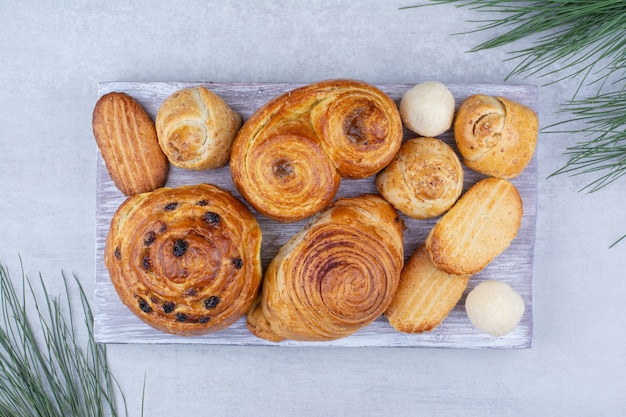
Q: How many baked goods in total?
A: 11